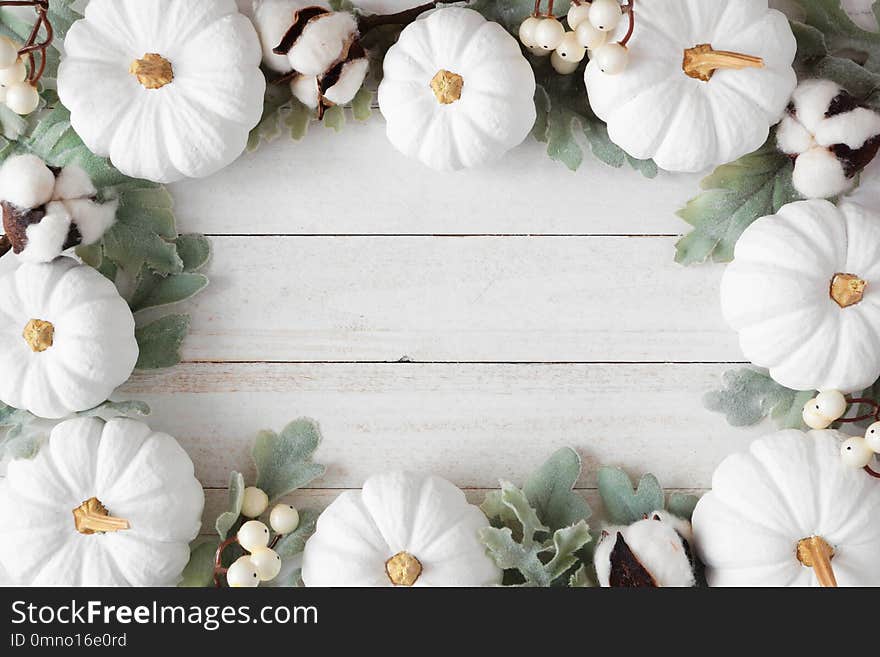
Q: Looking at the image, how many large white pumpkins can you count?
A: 8